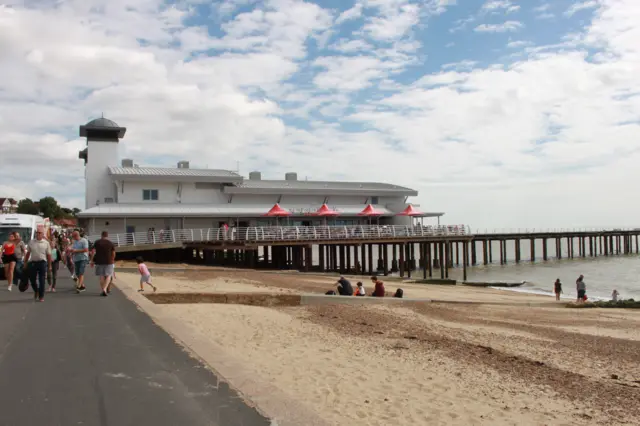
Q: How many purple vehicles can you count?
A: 0